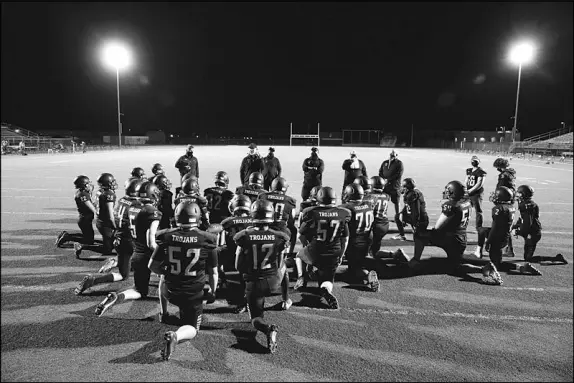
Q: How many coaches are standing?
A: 6